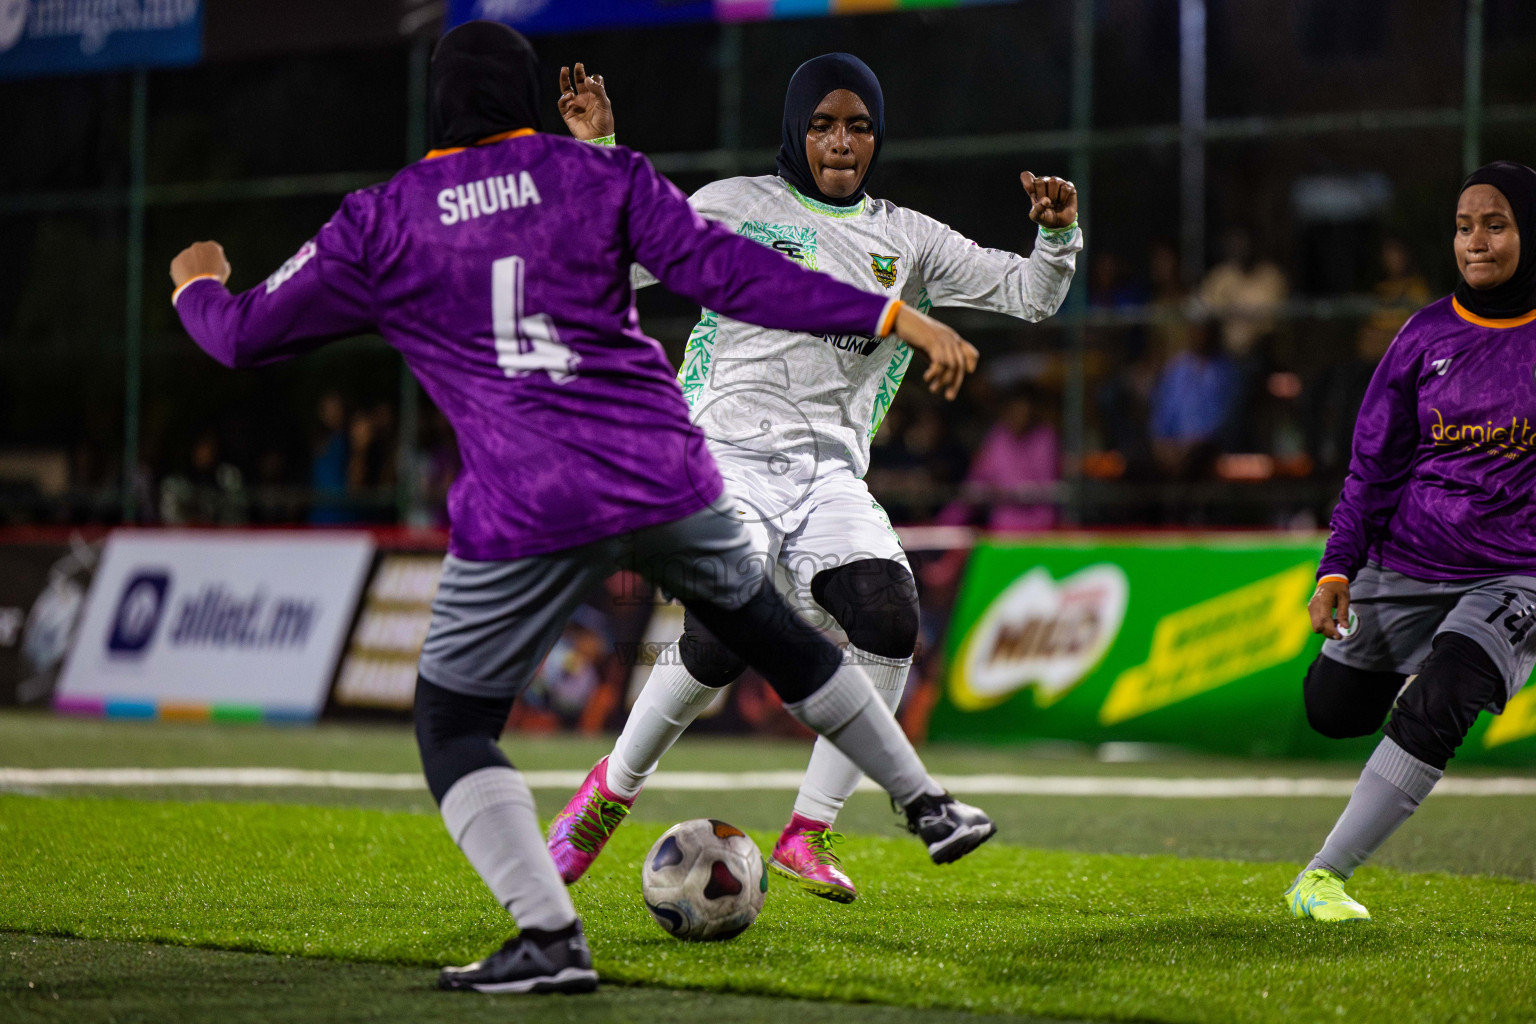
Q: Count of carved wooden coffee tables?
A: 0